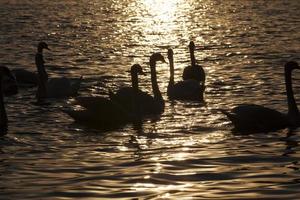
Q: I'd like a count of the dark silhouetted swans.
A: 7